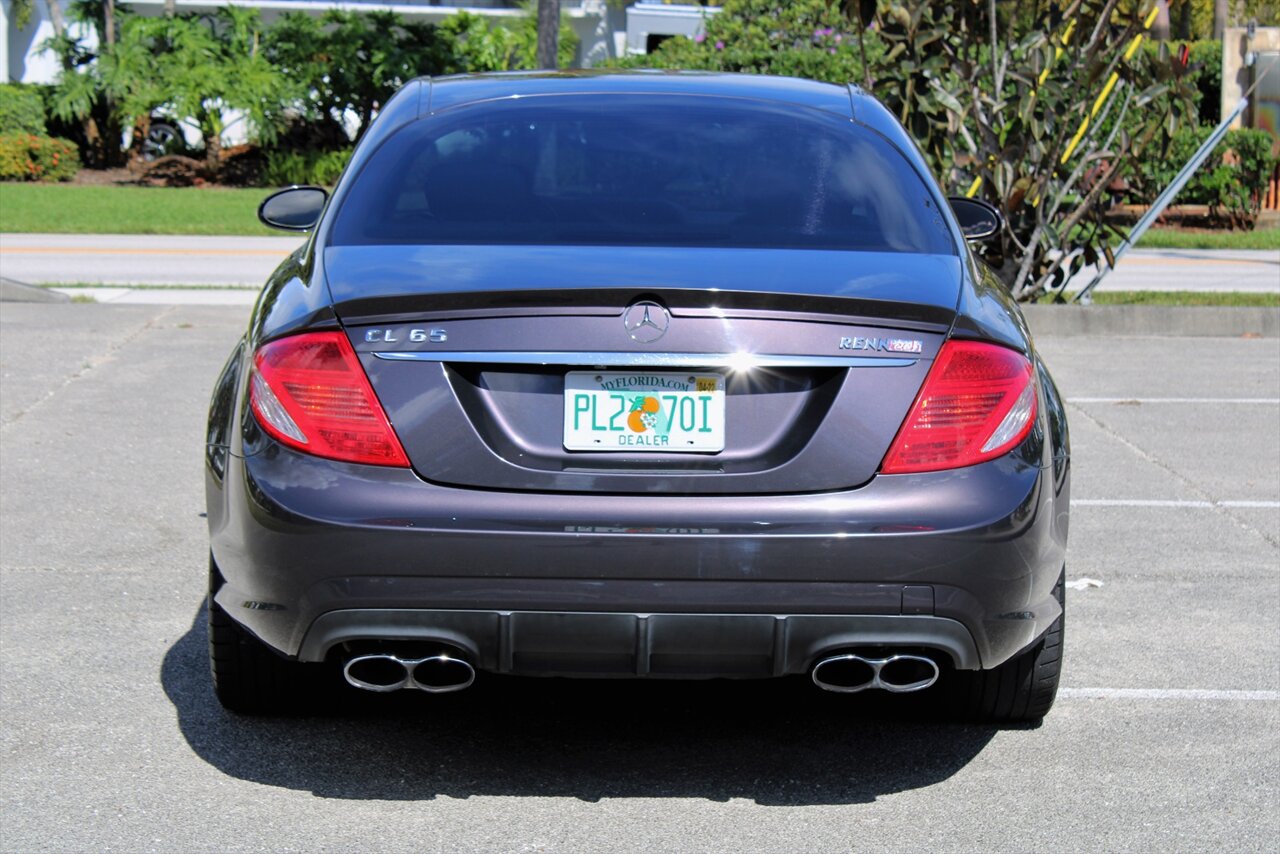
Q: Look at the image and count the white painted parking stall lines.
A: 3